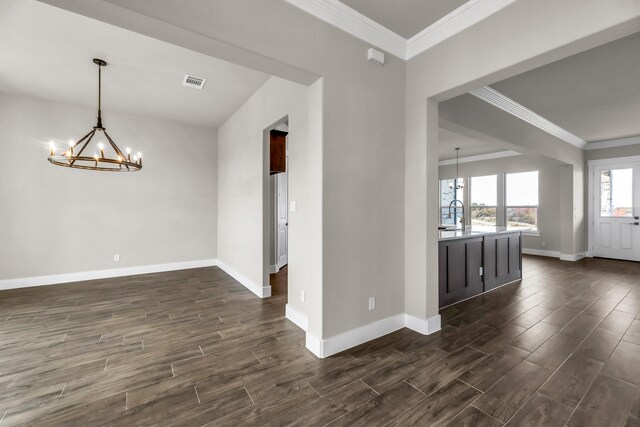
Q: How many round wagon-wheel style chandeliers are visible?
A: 1